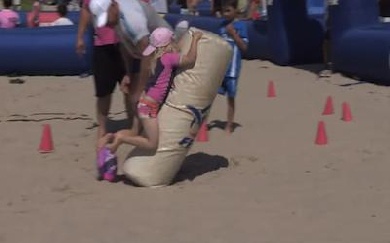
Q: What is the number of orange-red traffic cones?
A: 6